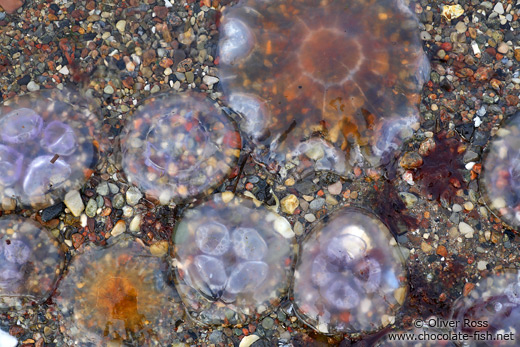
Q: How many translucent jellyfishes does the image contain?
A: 9